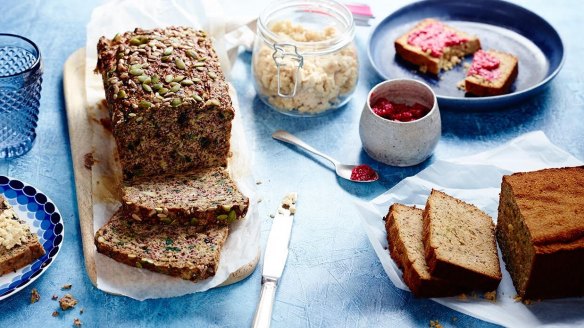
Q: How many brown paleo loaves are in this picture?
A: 2